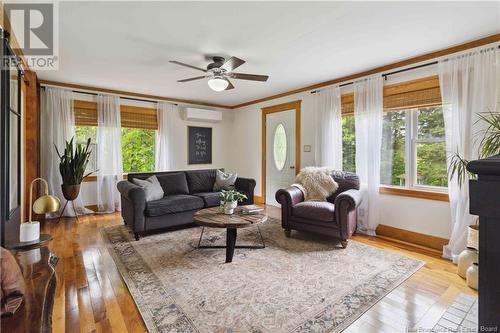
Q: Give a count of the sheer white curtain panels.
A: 6